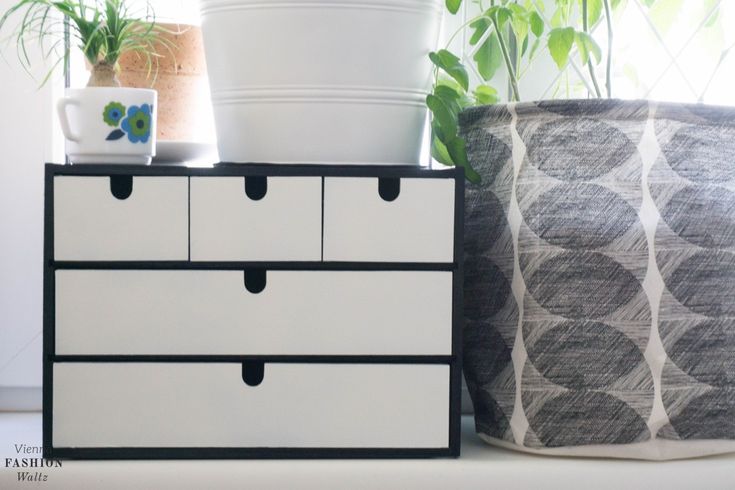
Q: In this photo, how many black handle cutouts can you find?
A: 5